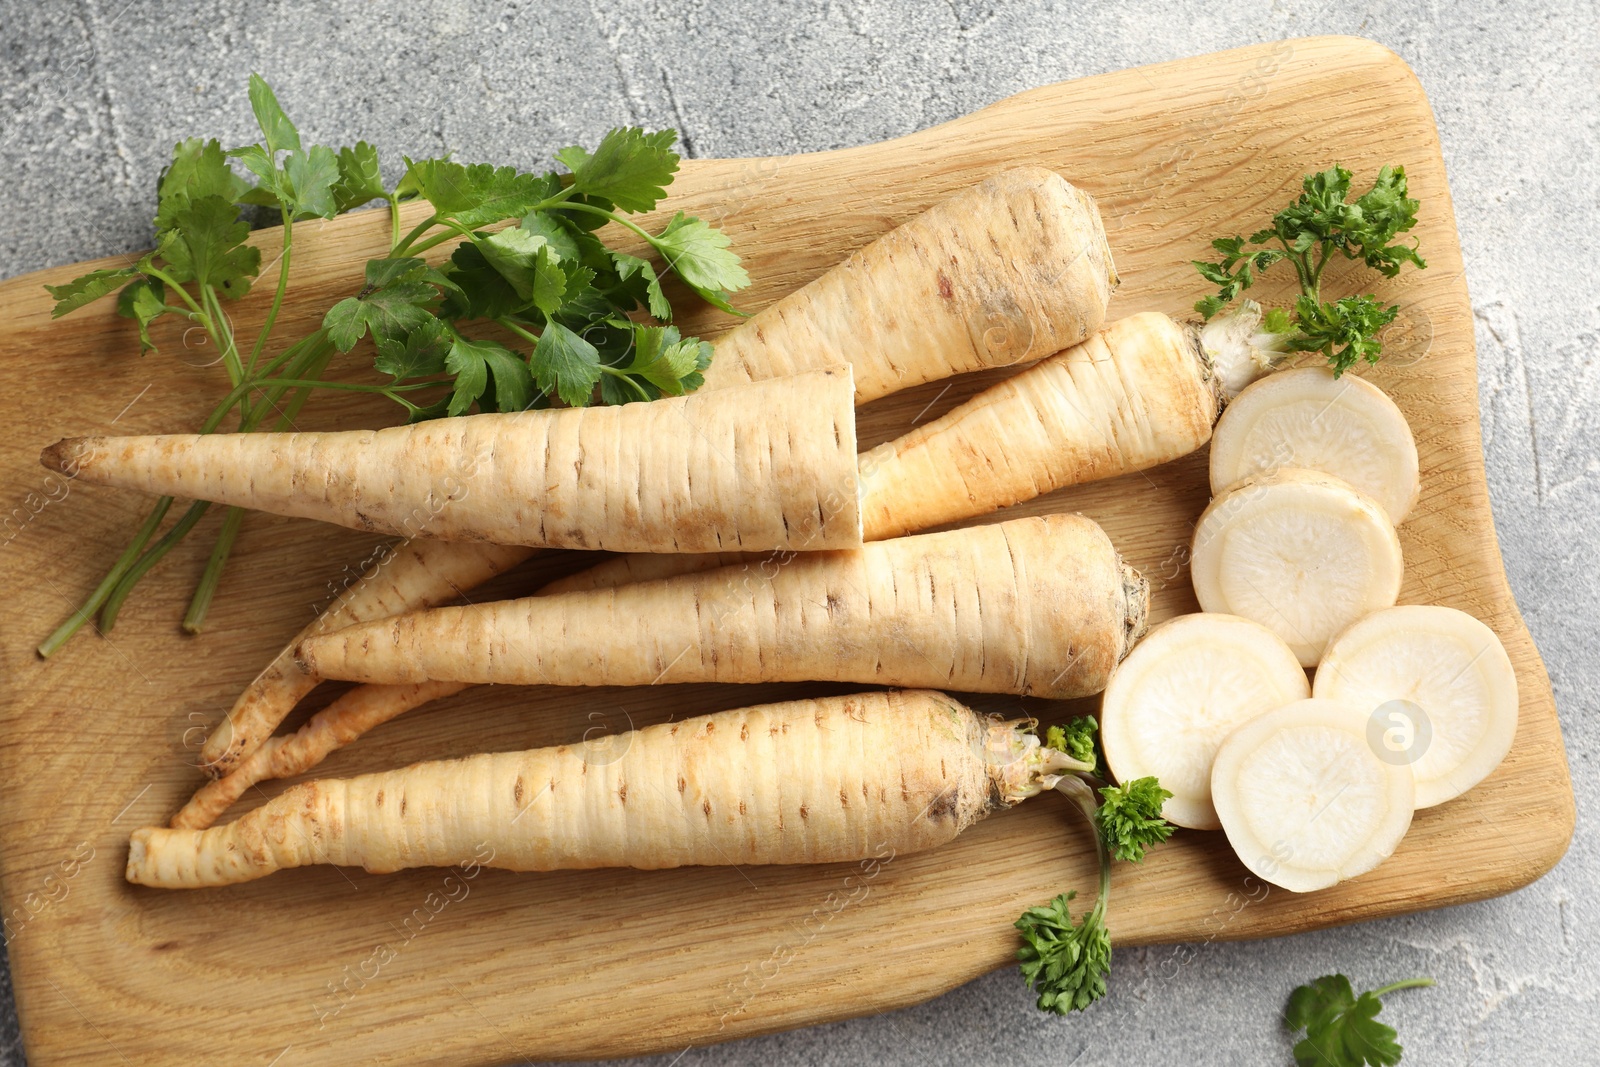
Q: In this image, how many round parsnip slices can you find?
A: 5